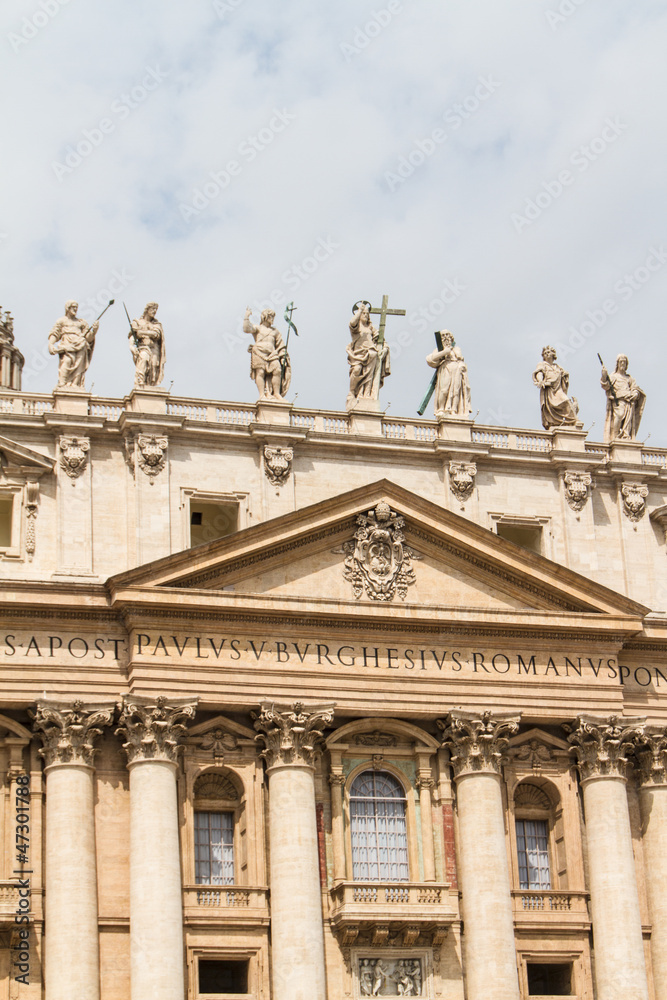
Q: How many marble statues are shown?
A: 7